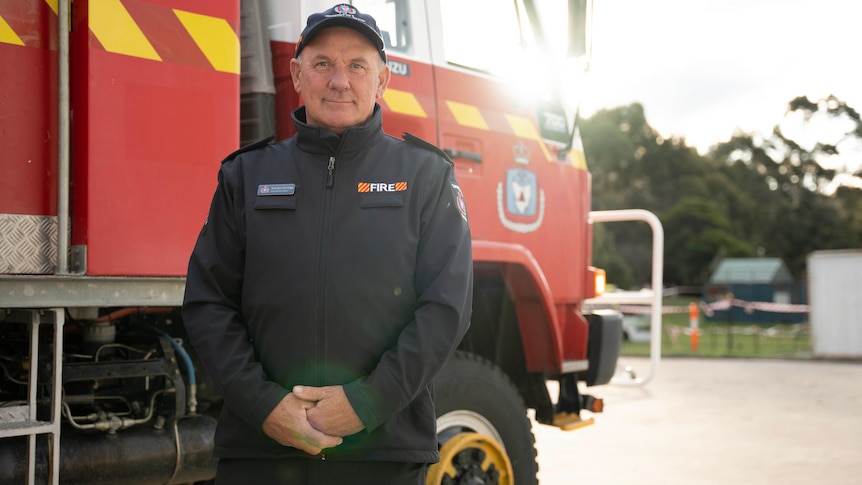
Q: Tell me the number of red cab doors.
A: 1